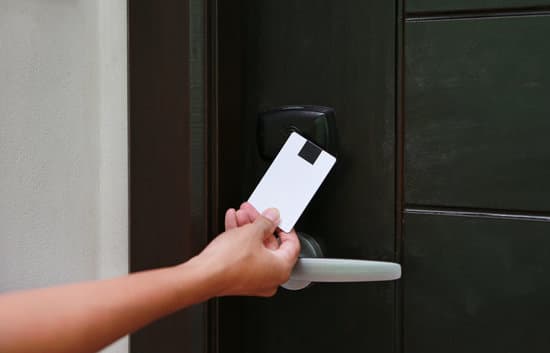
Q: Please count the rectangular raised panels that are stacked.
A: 3